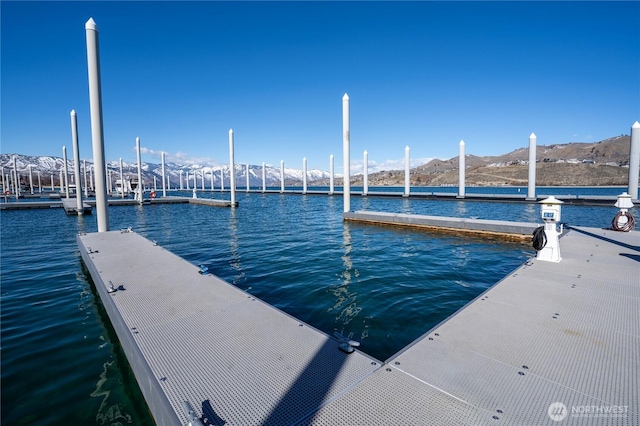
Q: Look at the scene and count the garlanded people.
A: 0